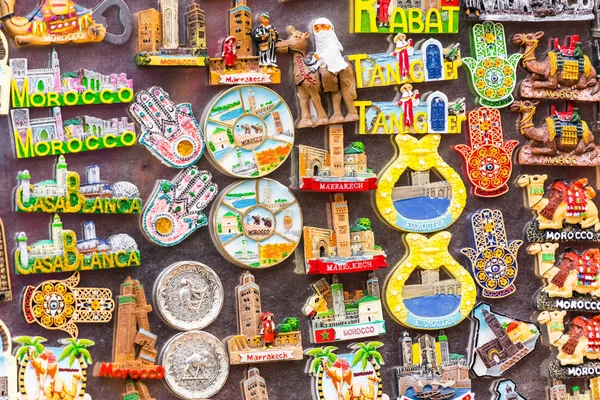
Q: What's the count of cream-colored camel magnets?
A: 3